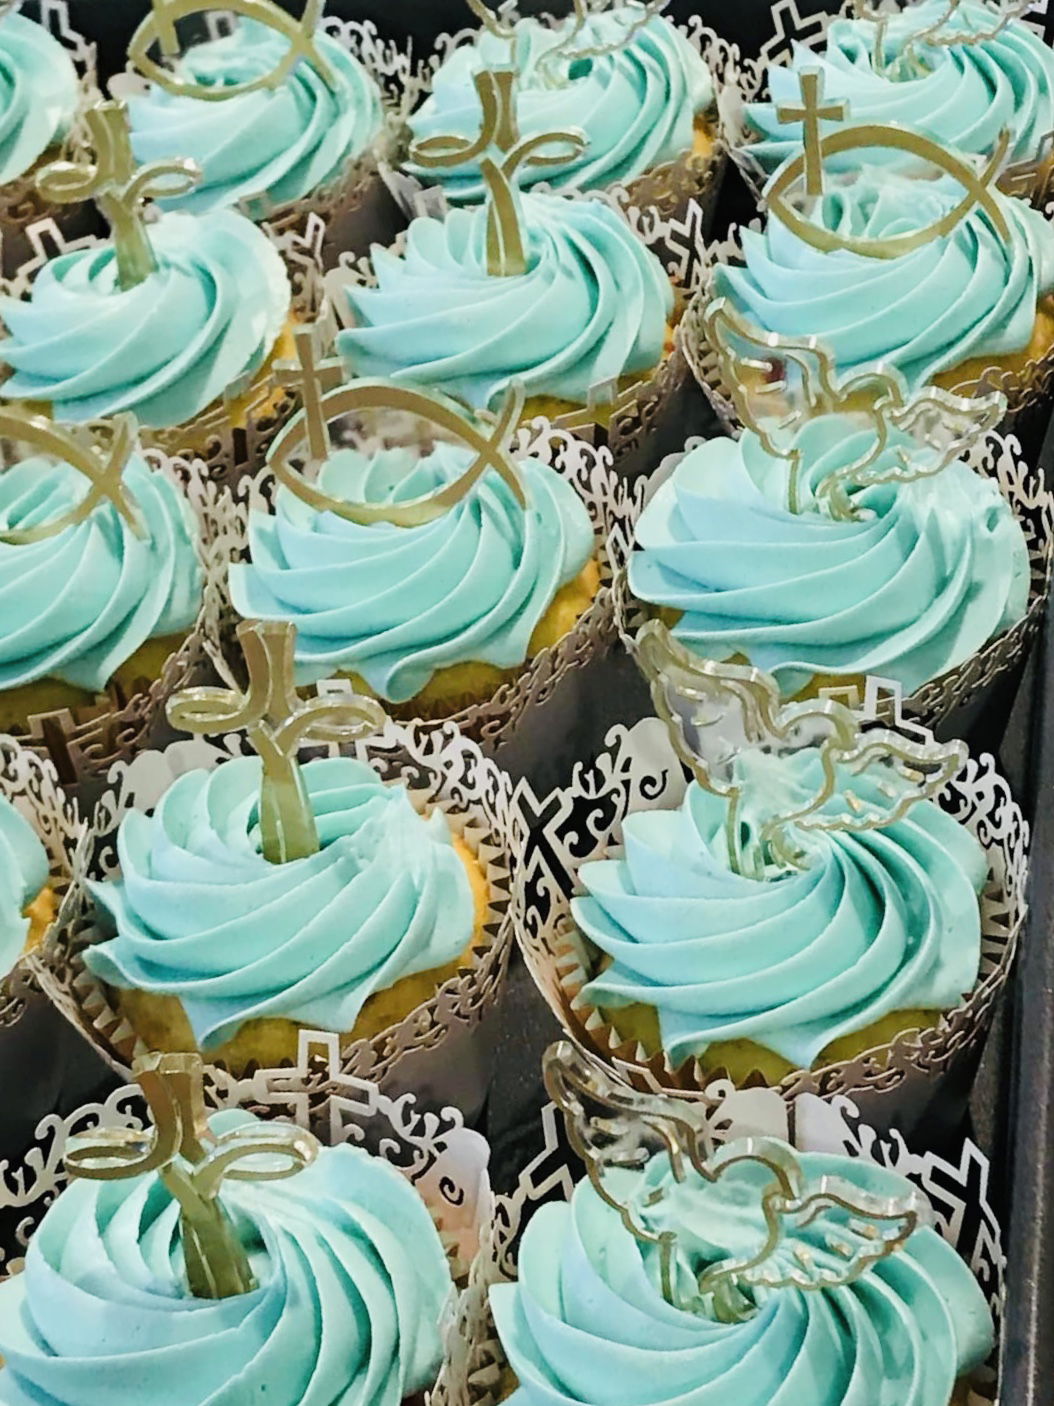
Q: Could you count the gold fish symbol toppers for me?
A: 4